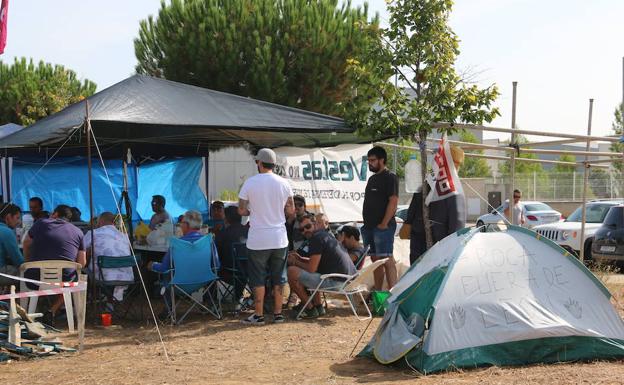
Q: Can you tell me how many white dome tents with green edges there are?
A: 1